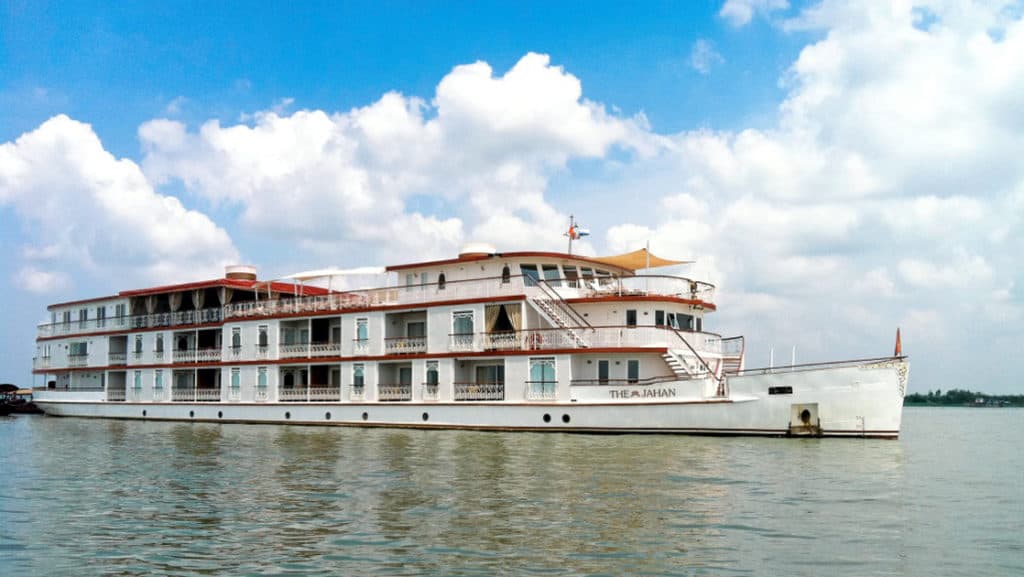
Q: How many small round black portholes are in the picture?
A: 9